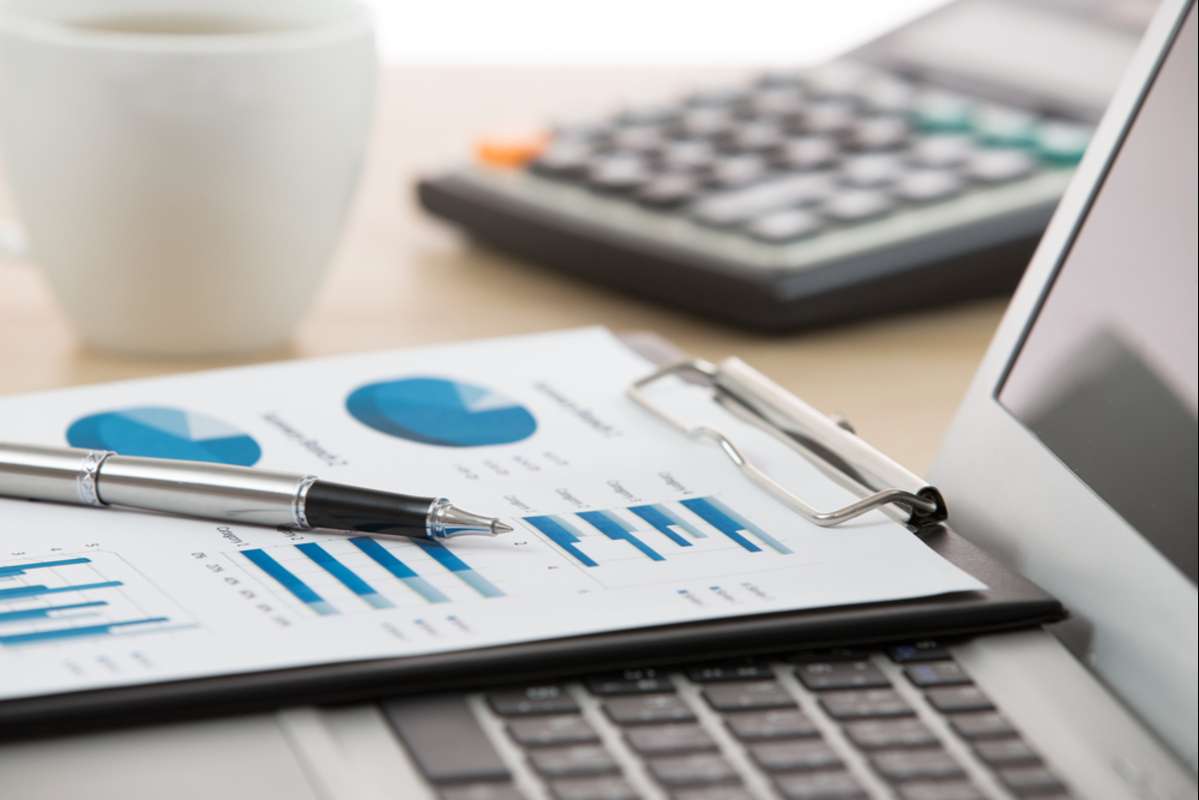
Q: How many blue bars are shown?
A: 12